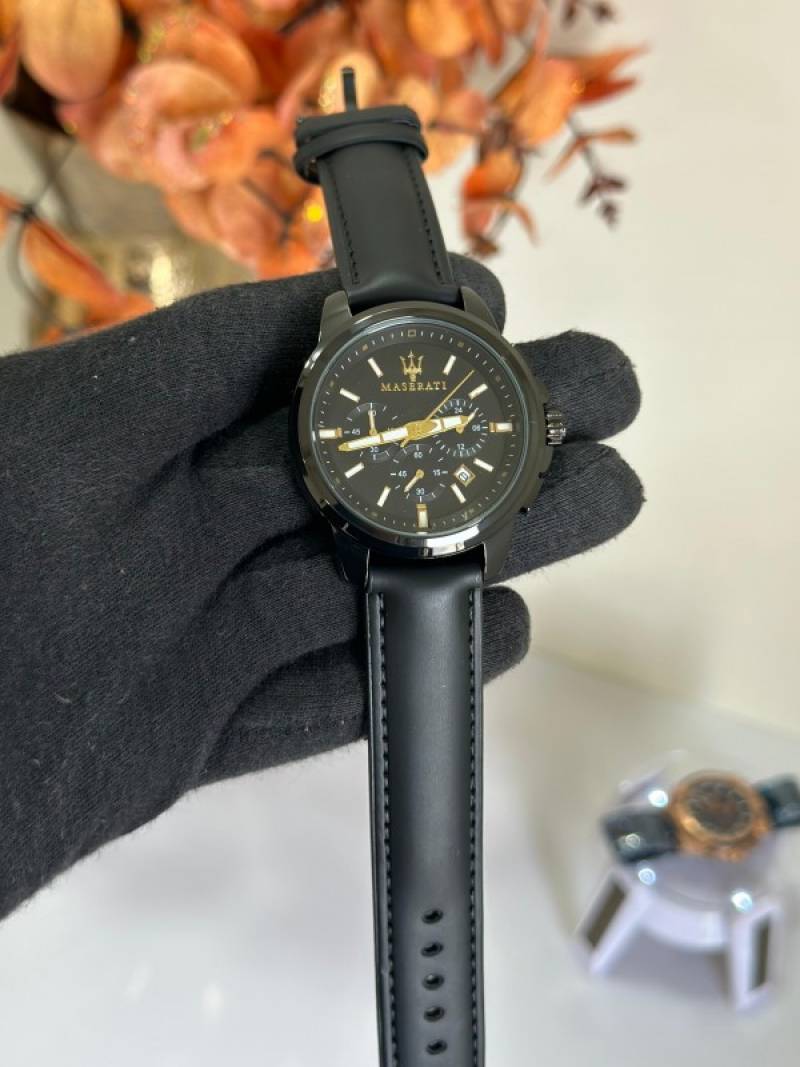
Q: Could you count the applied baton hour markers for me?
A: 11